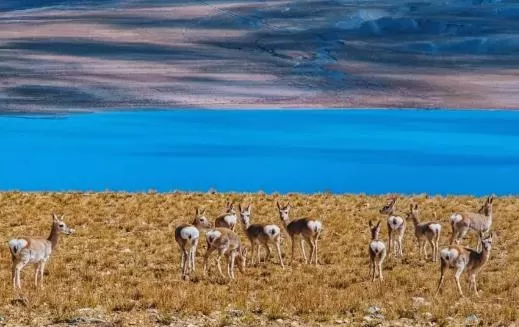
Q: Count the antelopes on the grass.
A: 11